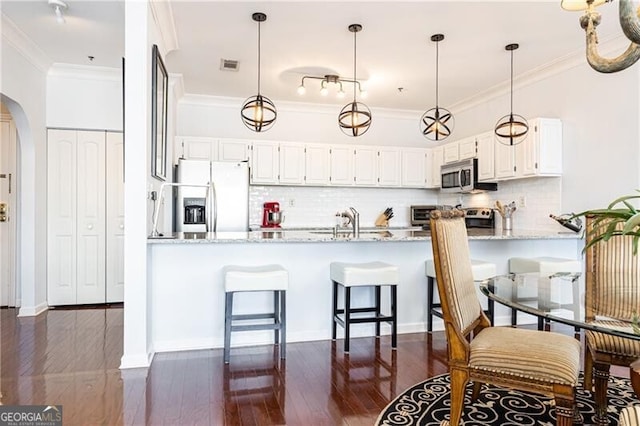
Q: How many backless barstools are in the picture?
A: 4